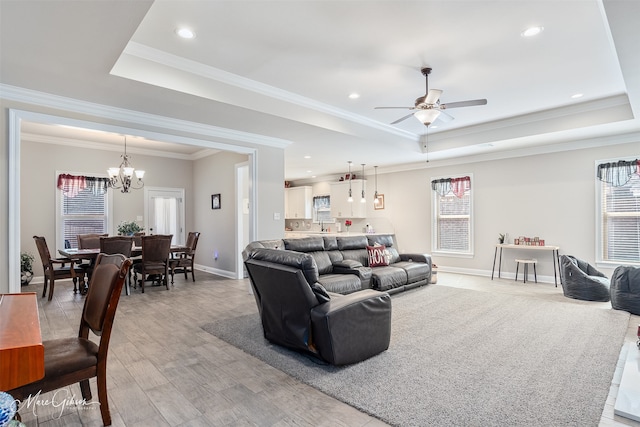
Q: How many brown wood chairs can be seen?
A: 7